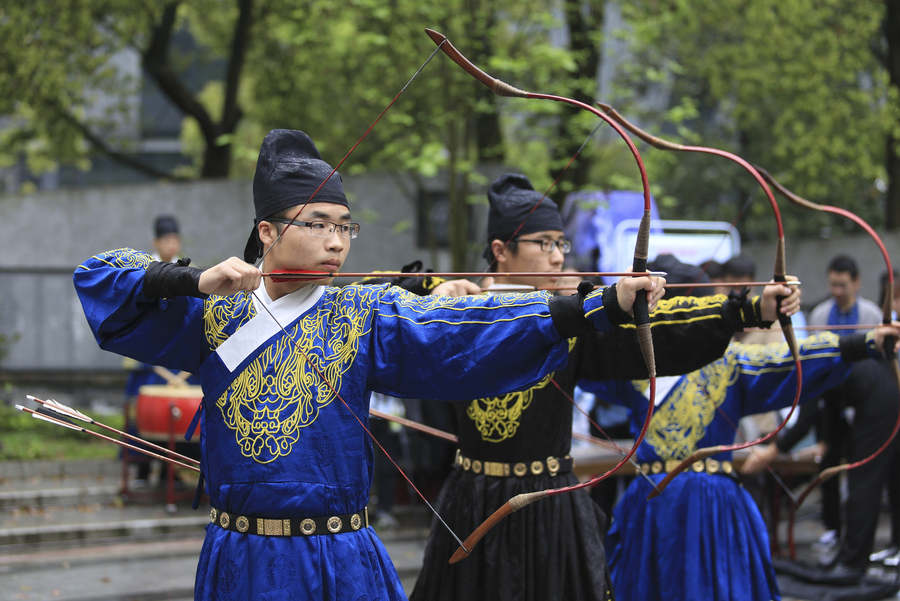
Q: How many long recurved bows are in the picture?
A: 3